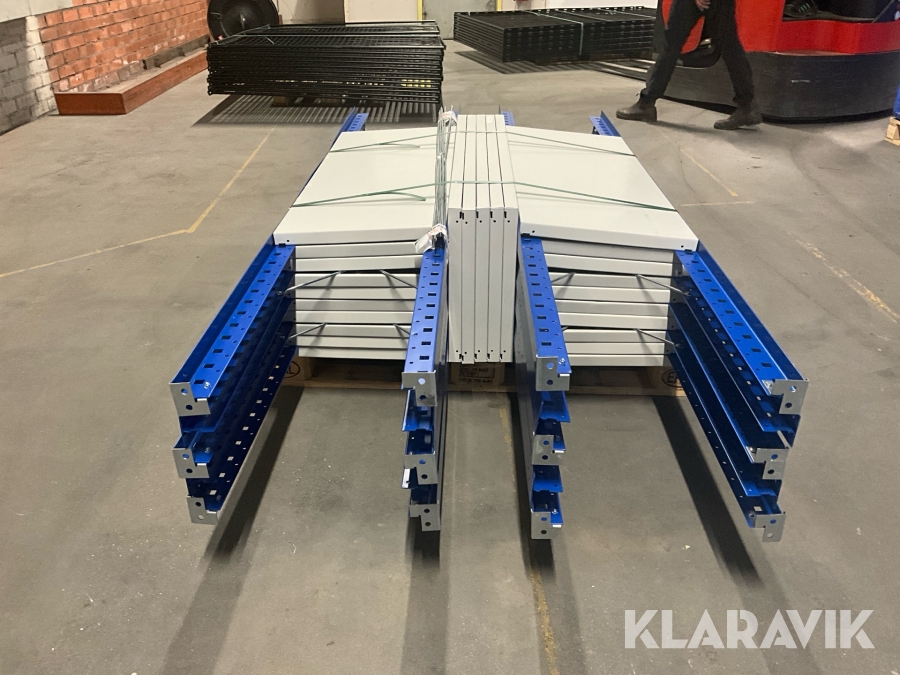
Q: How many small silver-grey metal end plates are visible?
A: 12